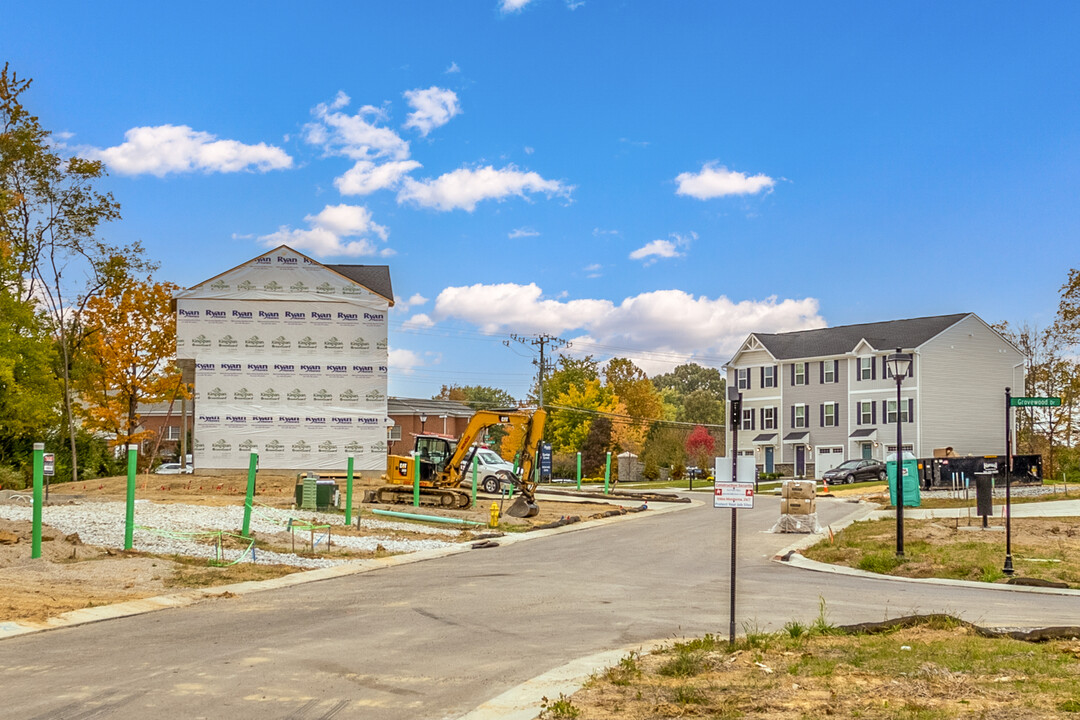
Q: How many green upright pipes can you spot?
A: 10